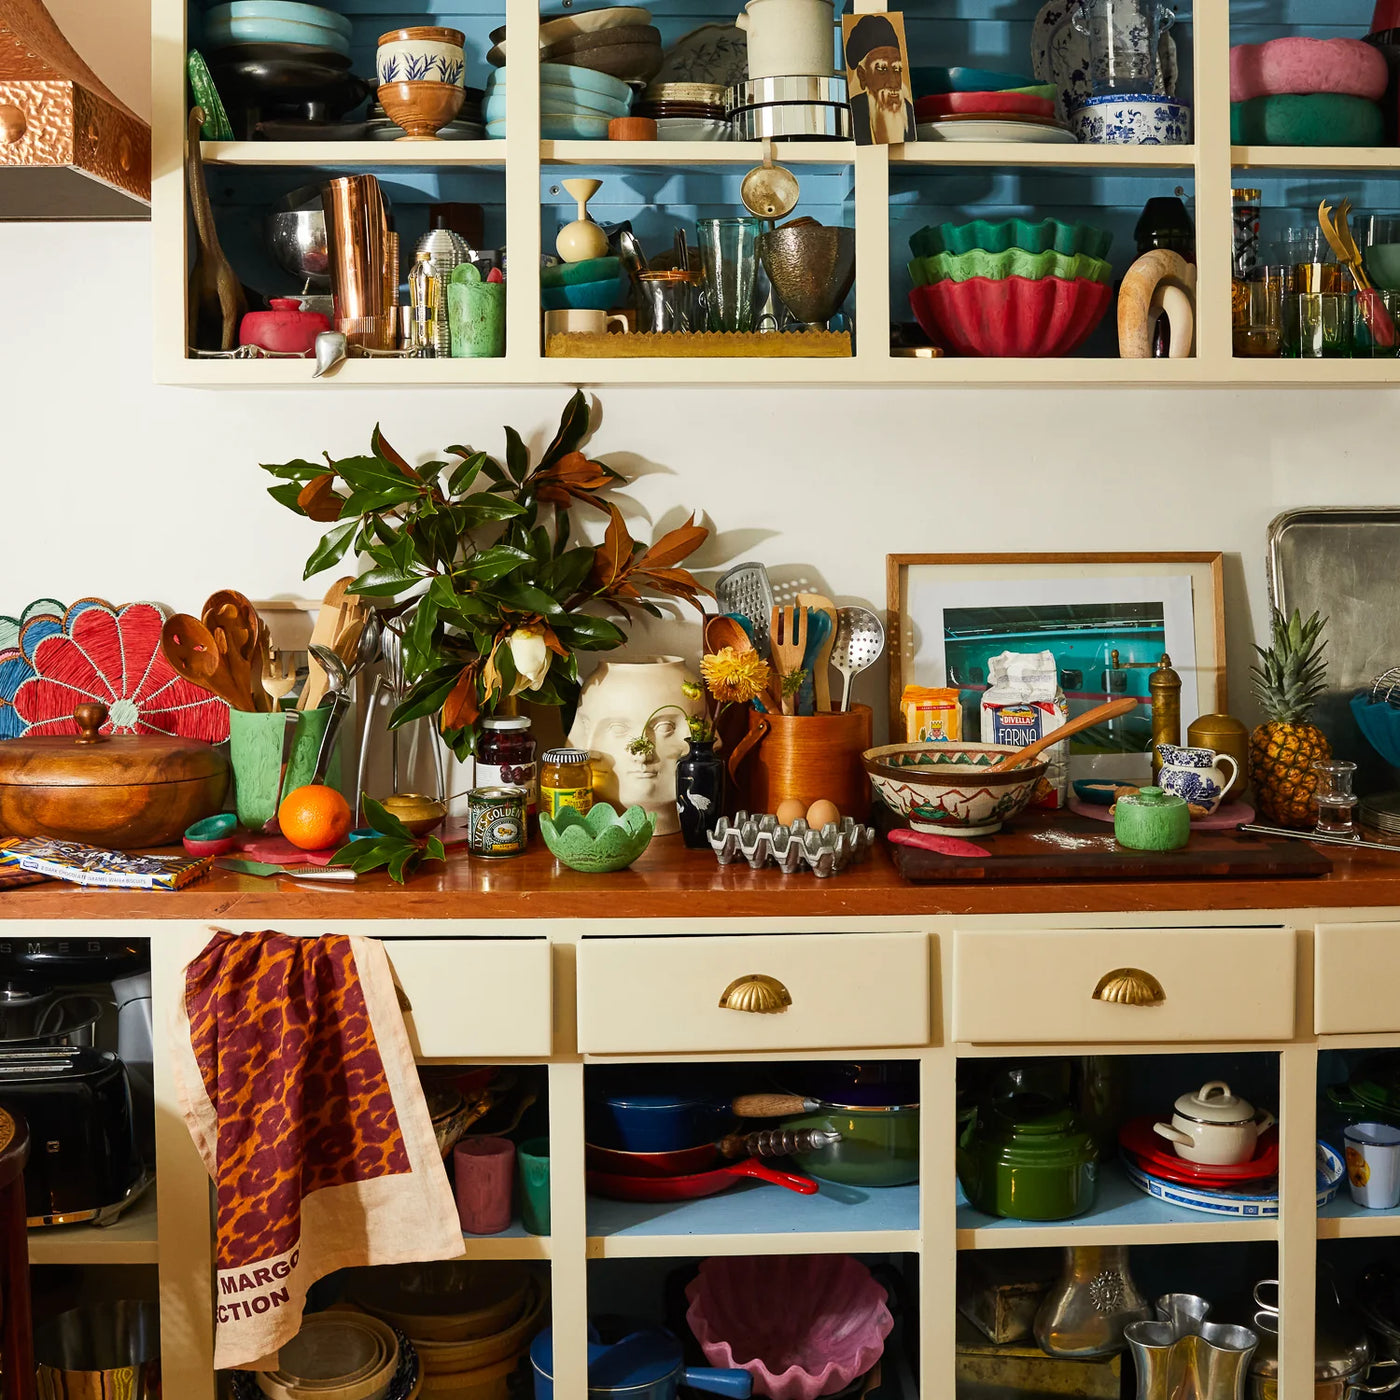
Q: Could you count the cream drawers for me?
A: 4